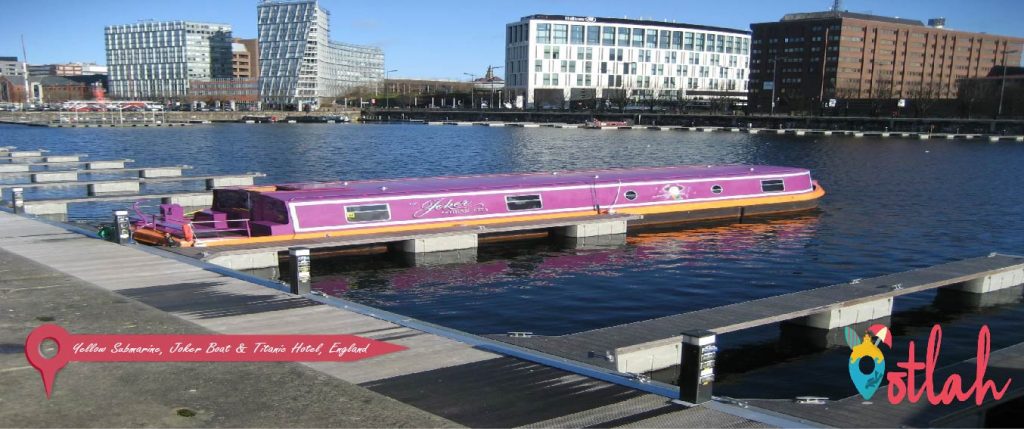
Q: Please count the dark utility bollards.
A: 4